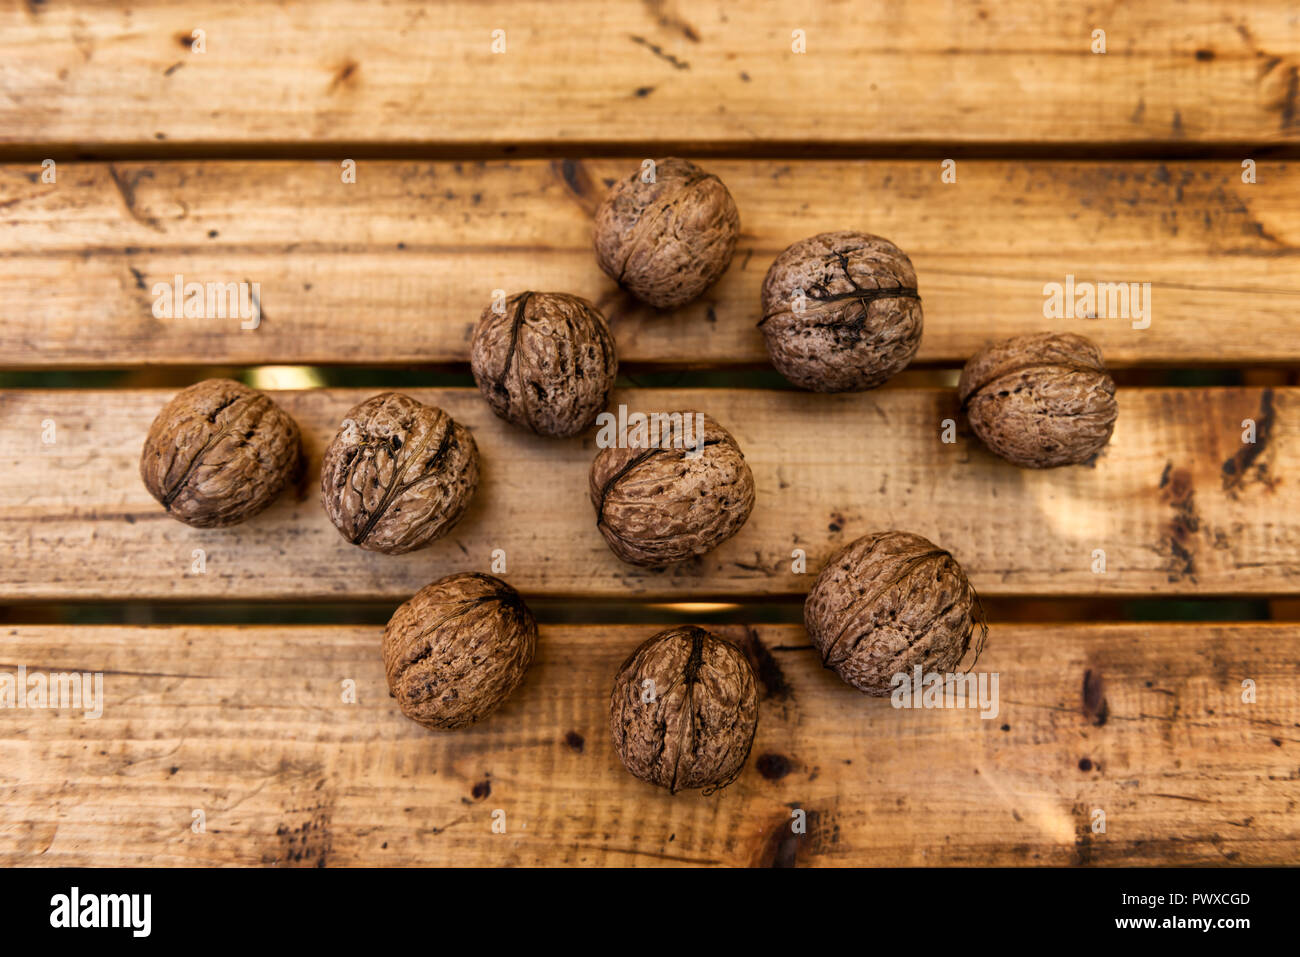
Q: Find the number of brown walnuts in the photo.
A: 10